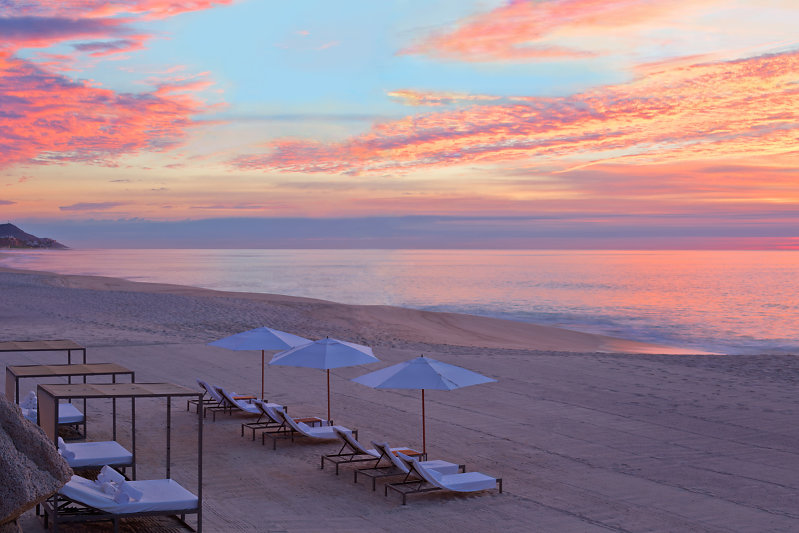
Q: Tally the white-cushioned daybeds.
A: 3